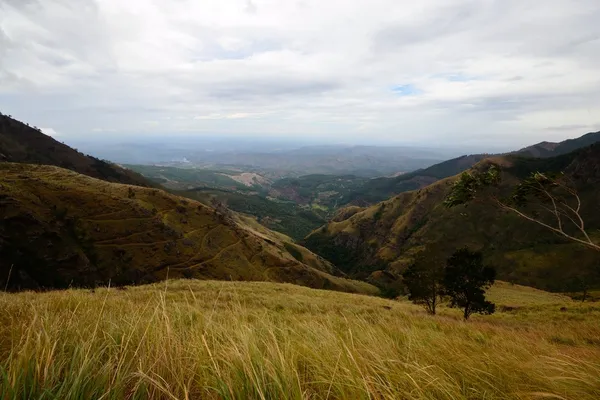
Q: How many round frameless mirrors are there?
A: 0